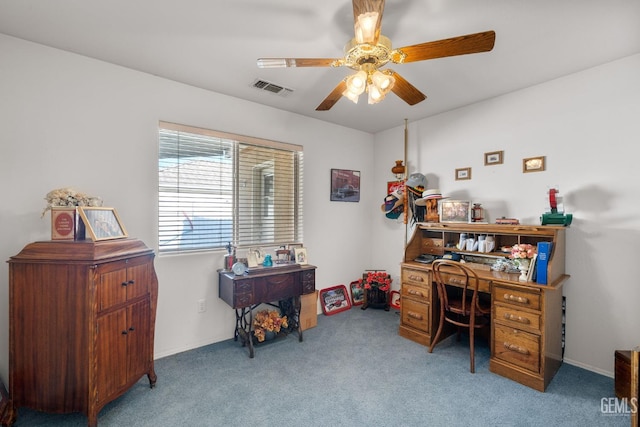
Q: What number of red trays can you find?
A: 3